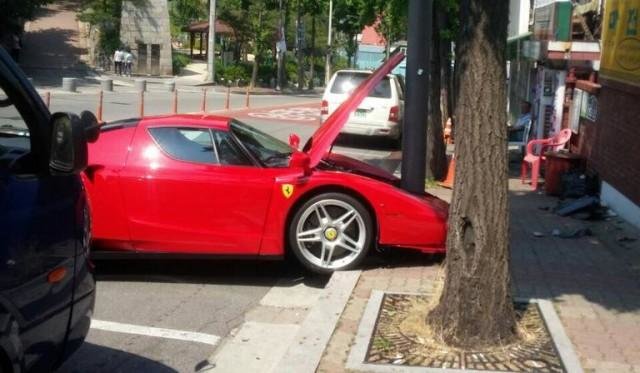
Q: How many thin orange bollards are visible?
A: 7